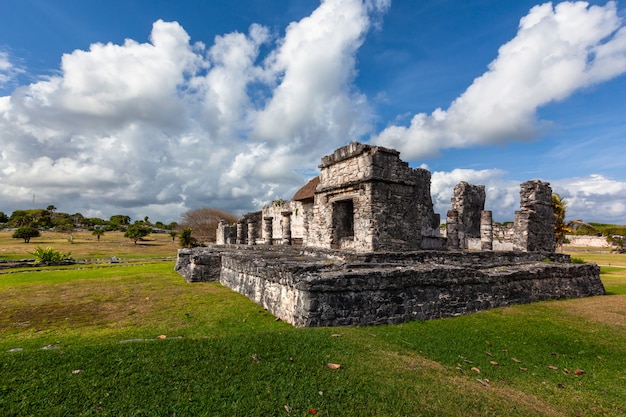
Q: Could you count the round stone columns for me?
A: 6